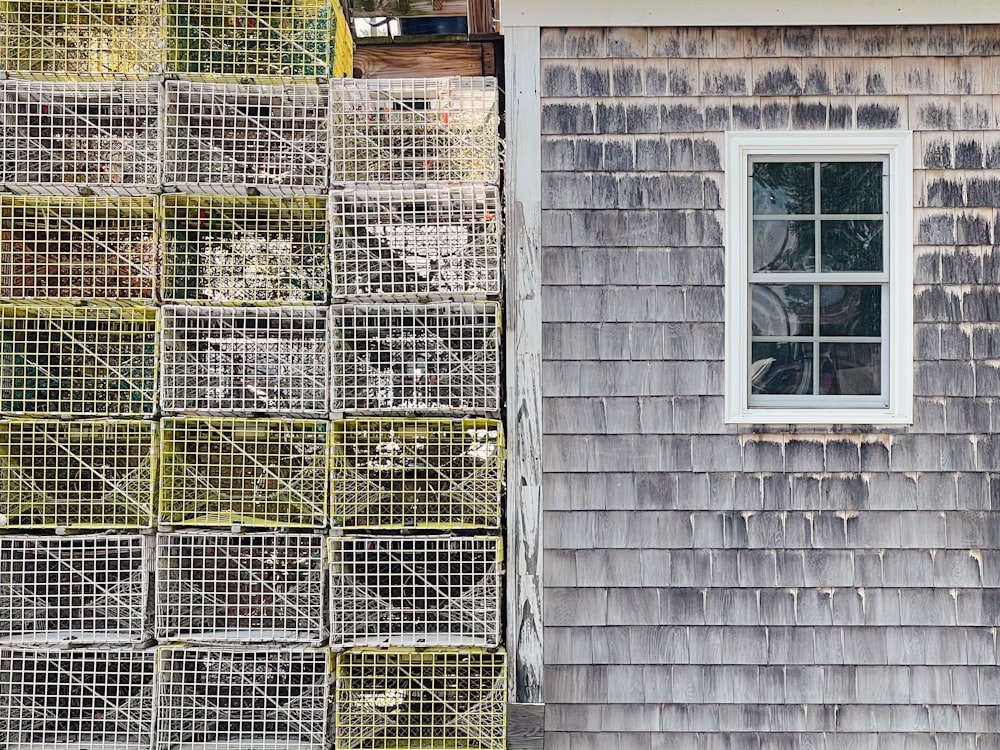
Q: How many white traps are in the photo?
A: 11